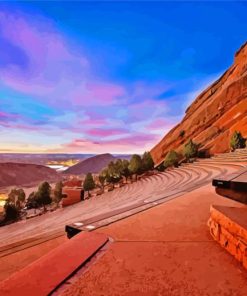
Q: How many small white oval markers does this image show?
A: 2